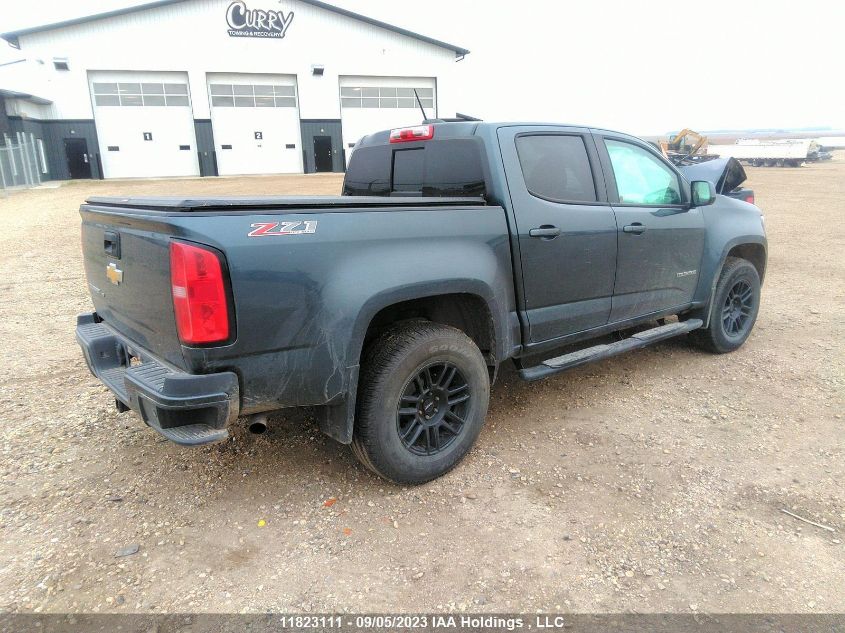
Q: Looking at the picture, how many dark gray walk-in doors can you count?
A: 2